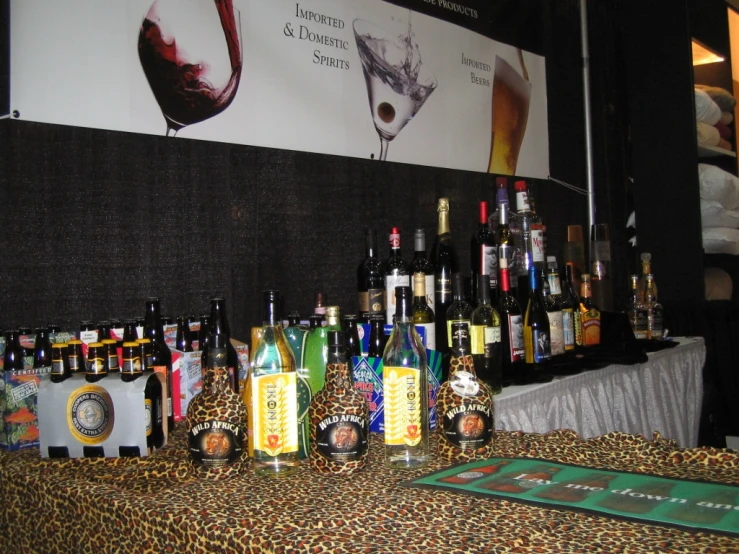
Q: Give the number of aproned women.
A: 0